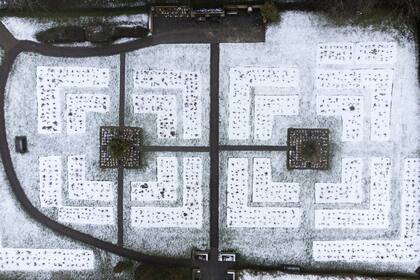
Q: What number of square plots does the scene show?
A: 2